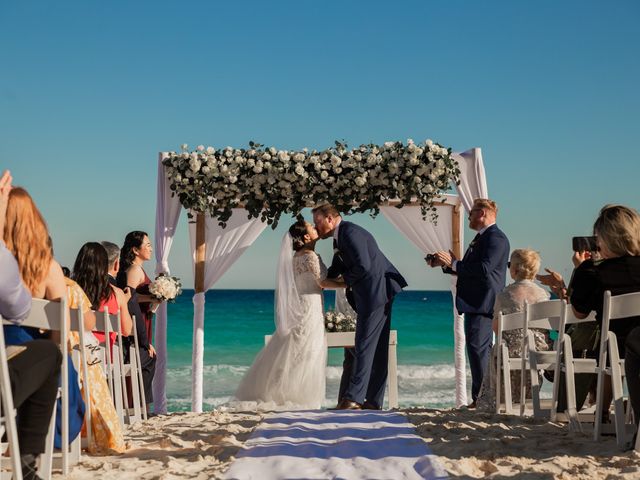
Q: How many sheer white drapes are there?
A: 4